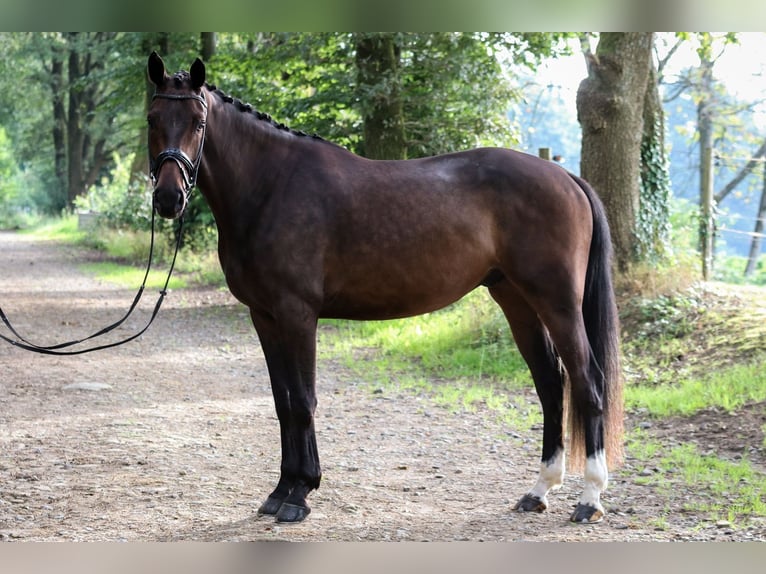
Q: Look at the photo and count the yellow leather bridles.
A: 0